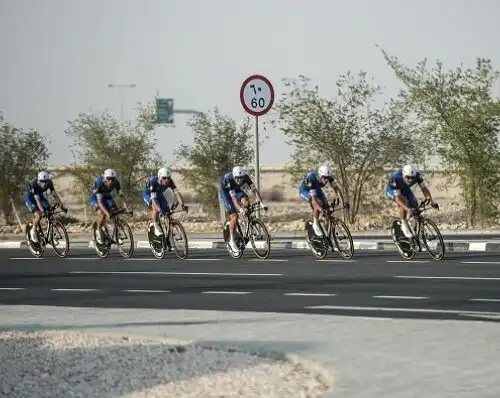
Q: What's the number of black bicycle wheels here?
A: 12